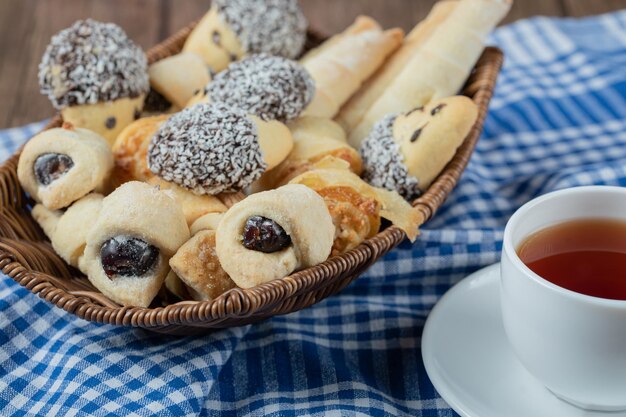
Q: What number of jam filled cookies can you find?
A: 3